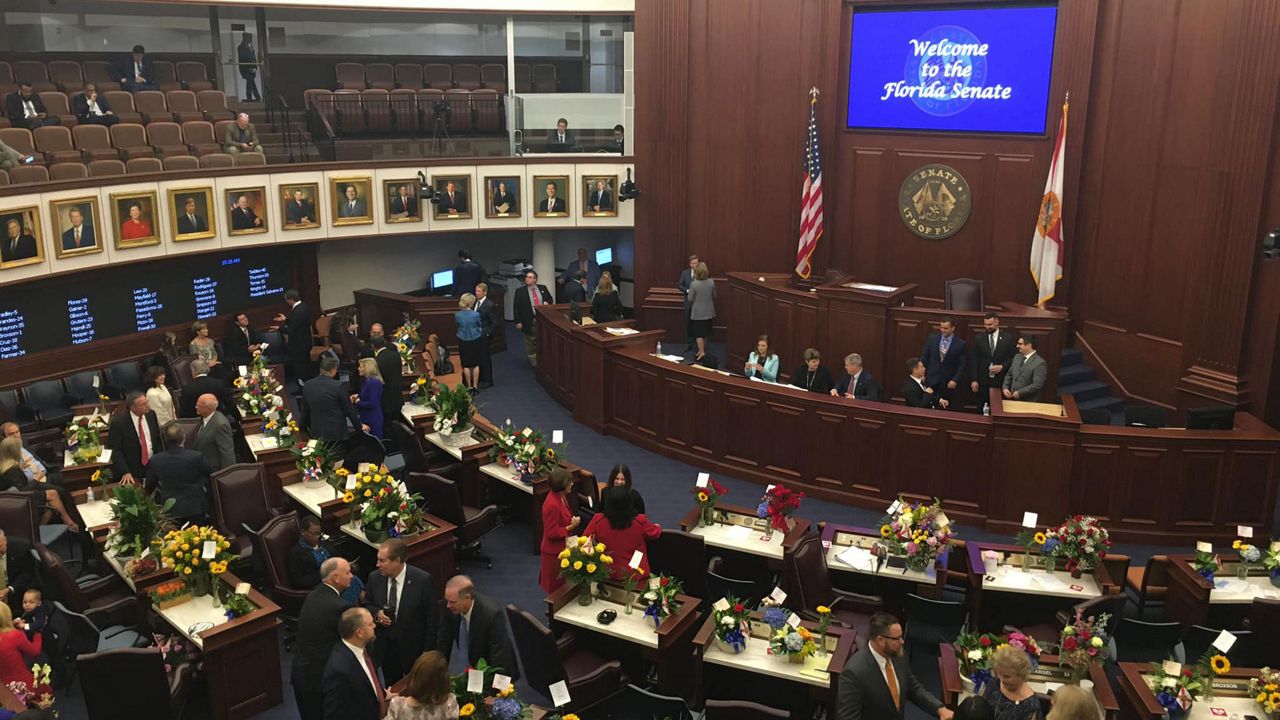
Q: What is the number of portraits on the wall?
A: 12